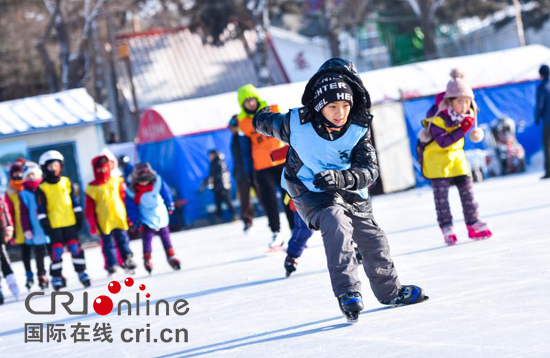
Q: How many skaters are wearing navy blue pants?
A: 2